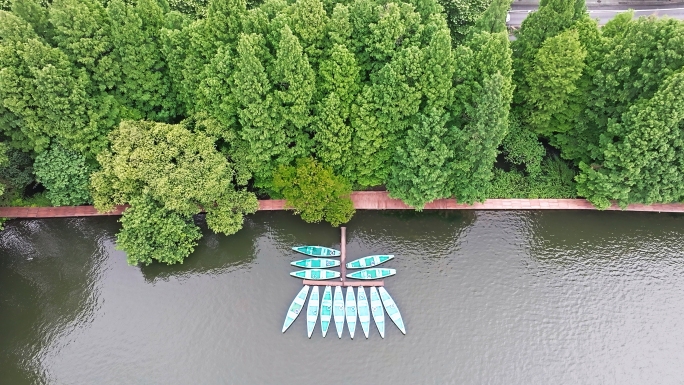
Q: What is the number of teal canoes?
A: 13